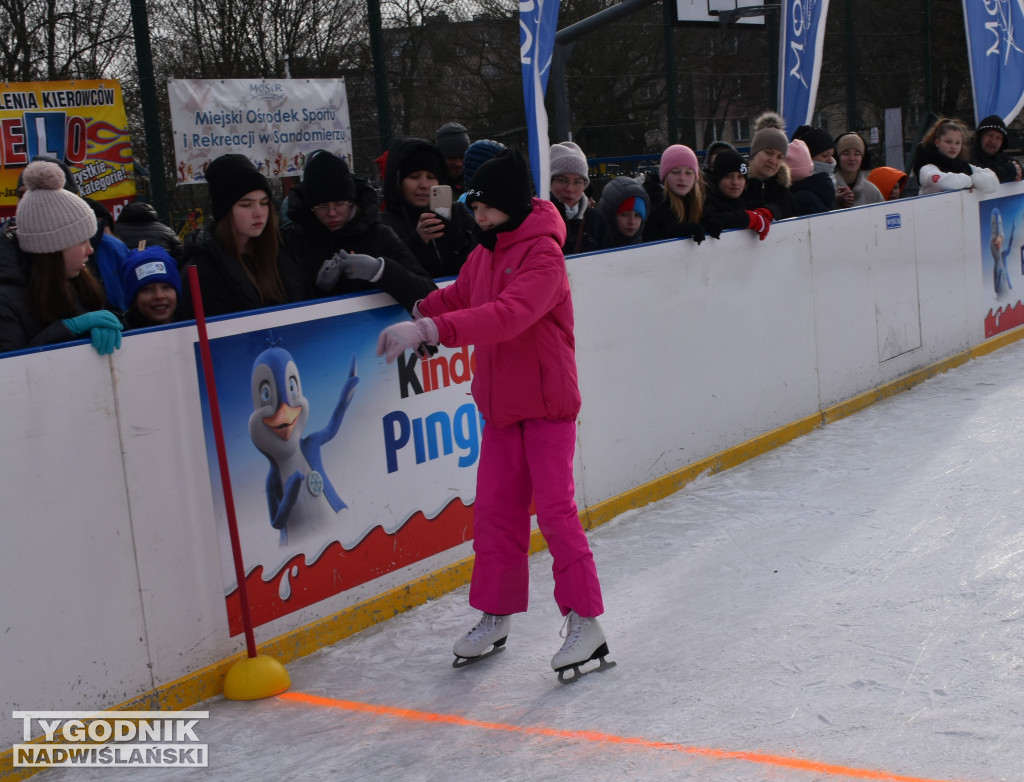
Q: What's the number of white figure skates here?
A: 2